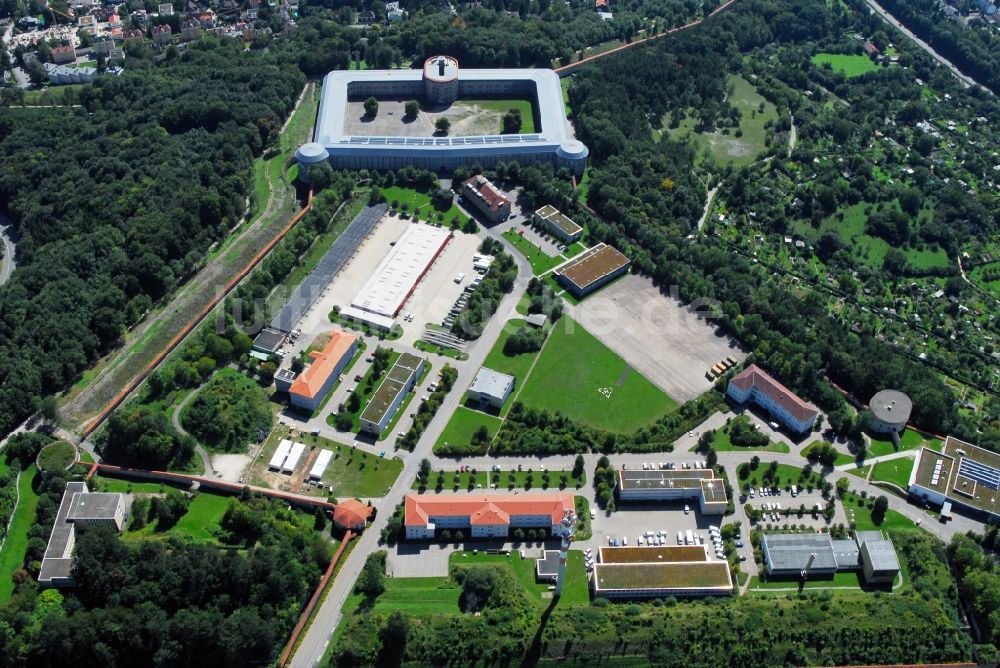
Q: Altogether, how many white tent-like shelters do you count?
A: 3